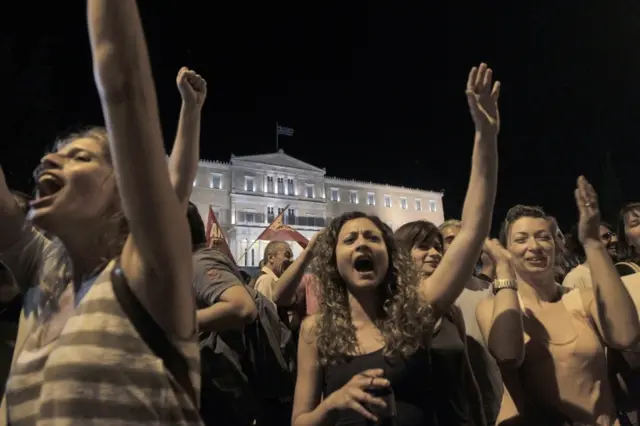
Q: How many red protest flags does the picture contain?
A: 2